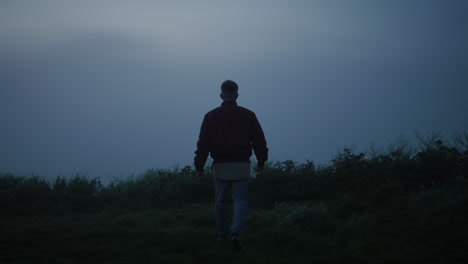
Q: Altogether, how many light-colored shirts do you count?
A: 1